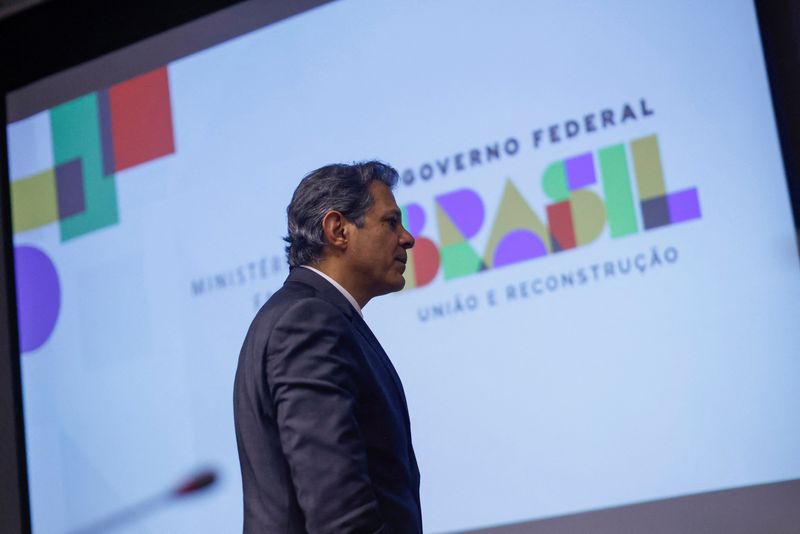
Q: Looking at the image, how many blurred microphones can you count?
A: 1